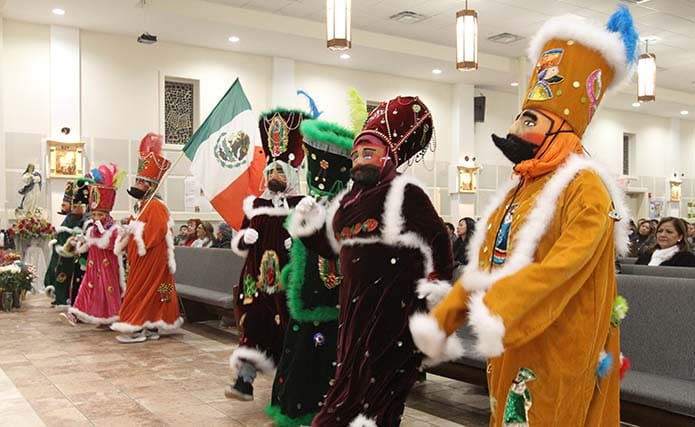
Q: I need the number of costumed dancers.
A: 8